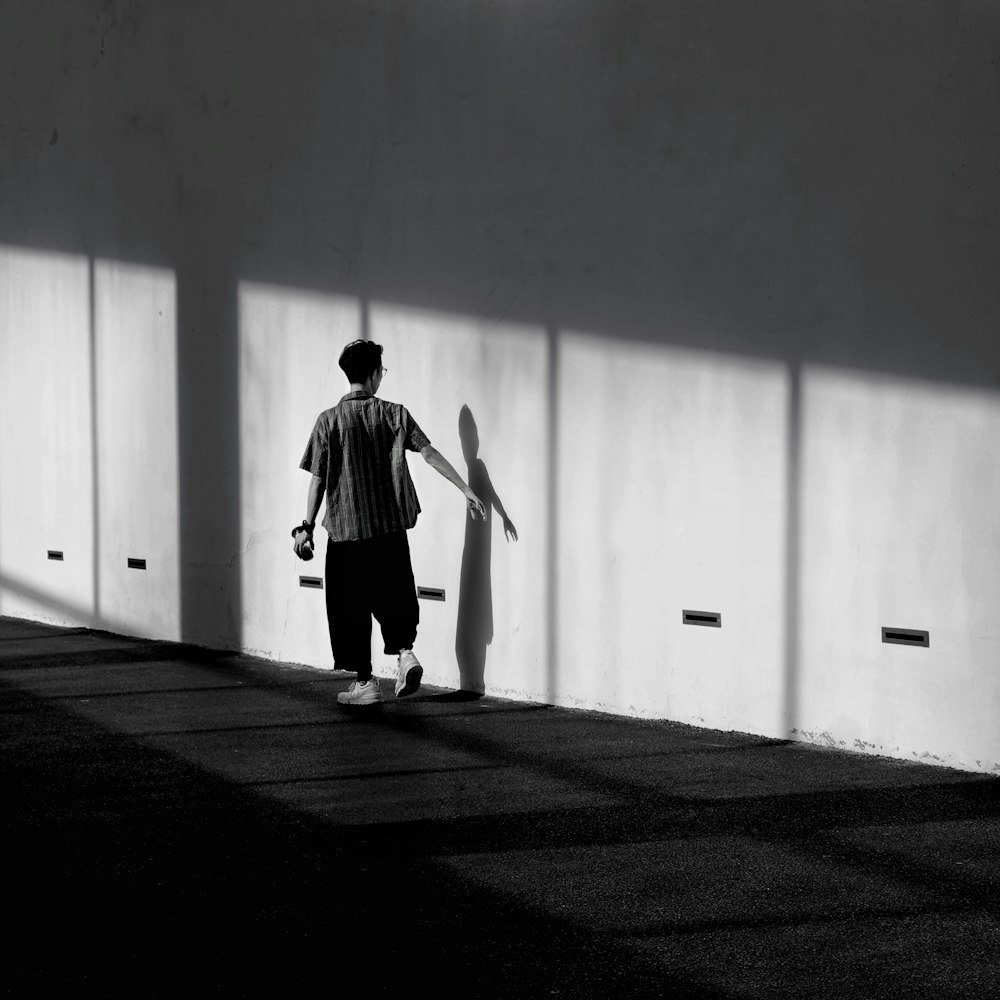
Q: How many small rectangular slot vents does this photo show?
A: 6